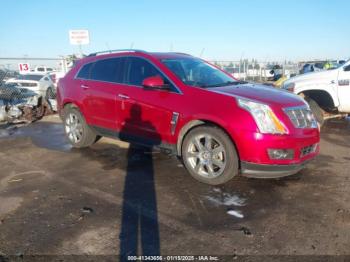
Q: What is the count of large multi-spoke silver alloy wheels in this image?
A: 2